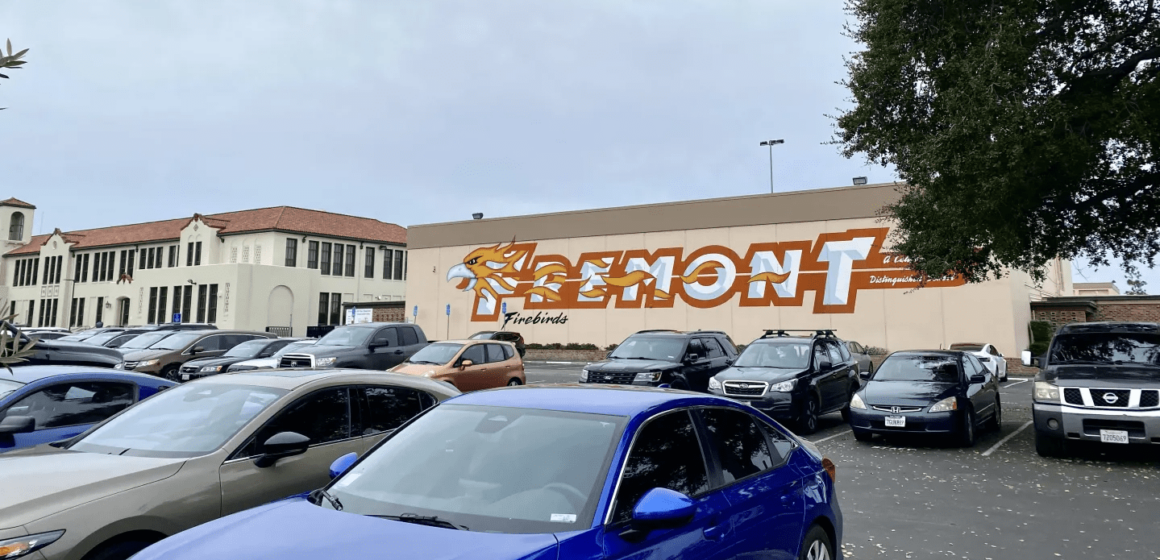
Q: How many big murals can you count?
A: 1